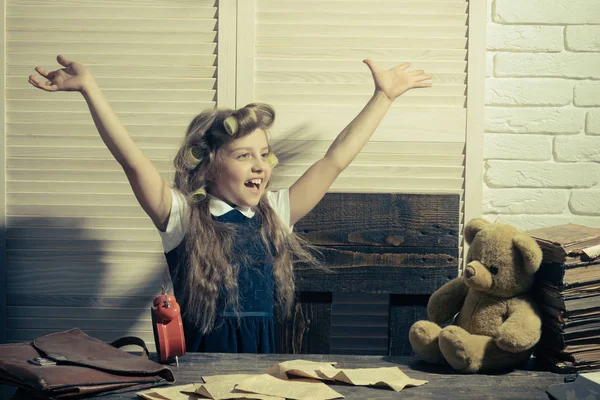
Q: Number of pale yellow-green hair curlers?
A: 4